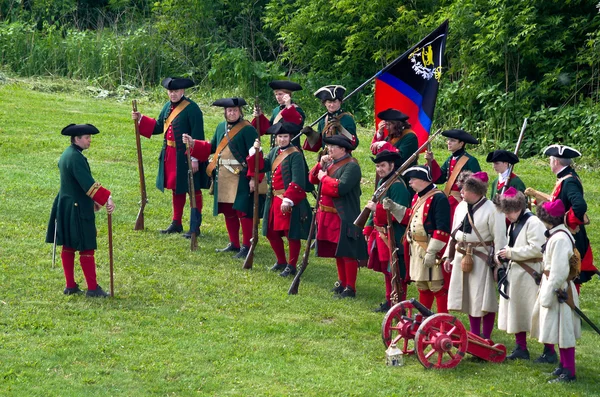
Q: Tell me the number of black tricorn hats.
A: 13